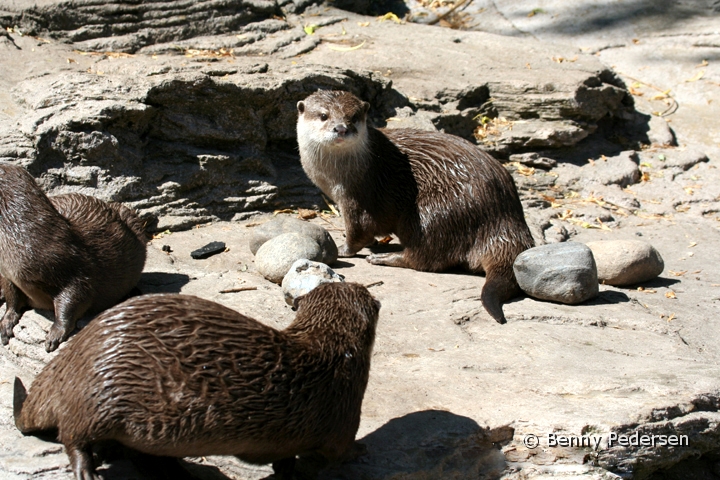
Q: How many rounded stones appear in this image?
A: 5